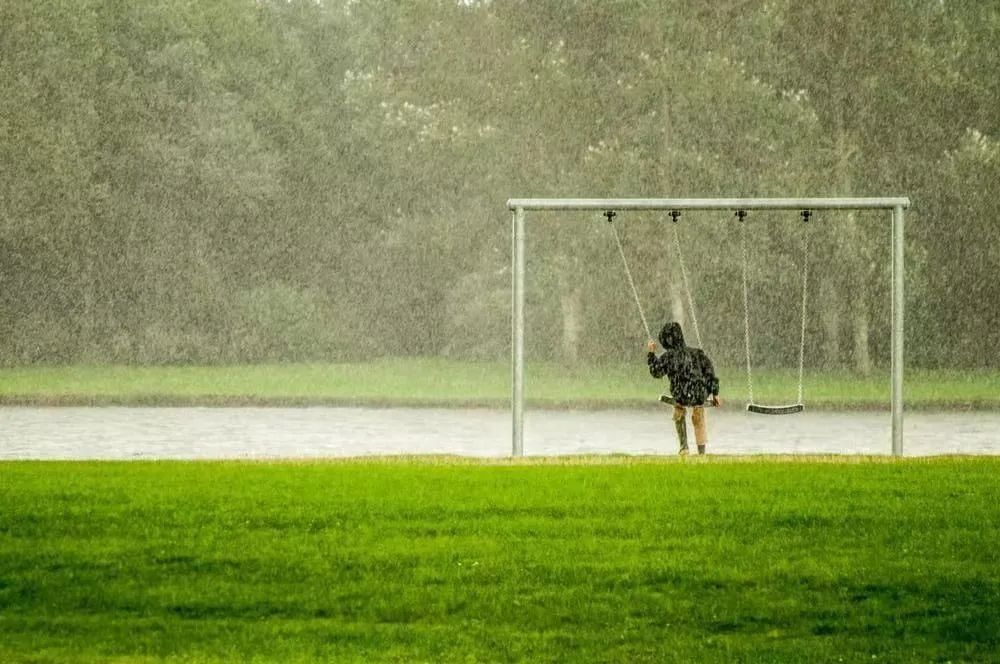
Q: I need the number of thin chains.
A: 4